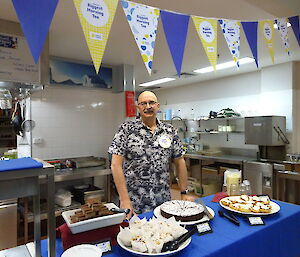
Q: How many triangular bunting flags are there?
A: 10